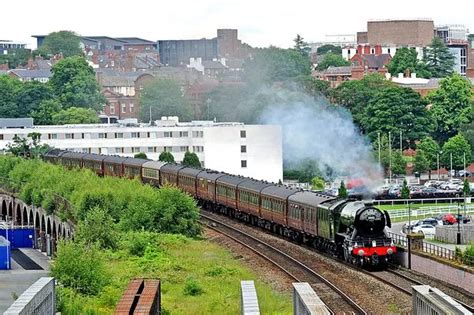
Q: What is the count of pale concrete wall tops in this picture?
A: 4